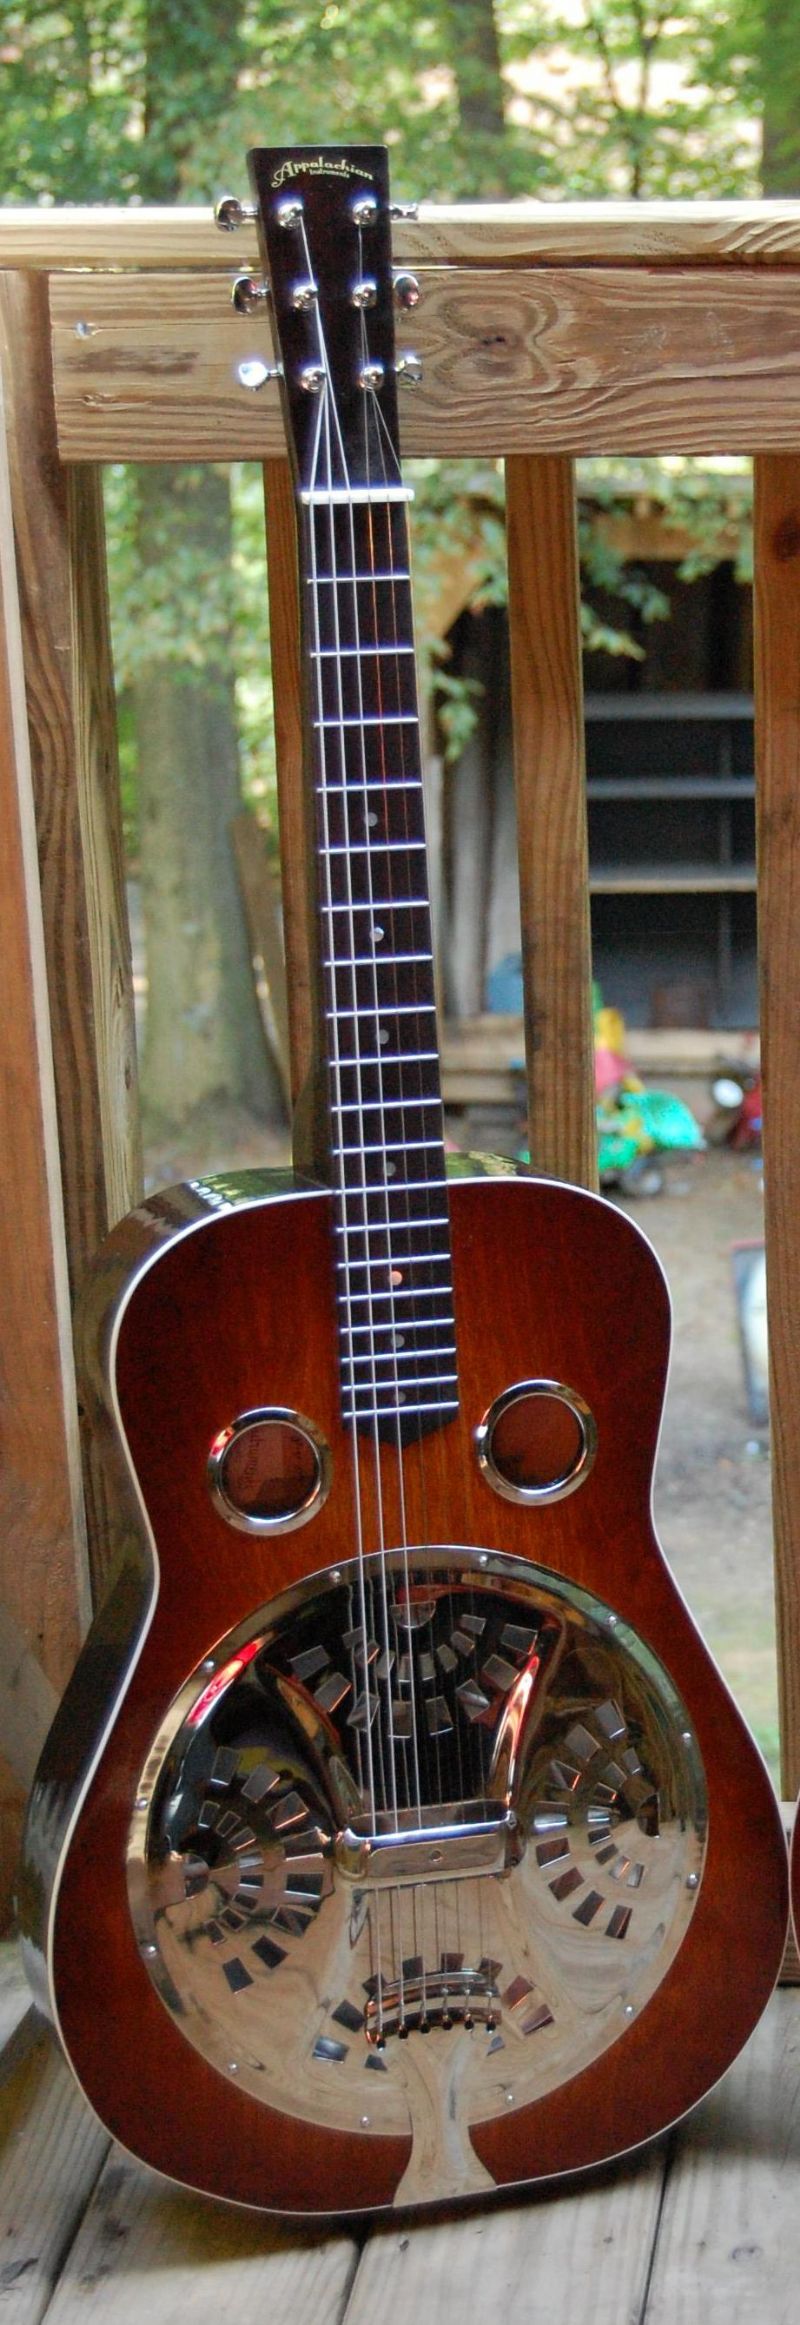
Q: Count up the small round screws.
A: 12